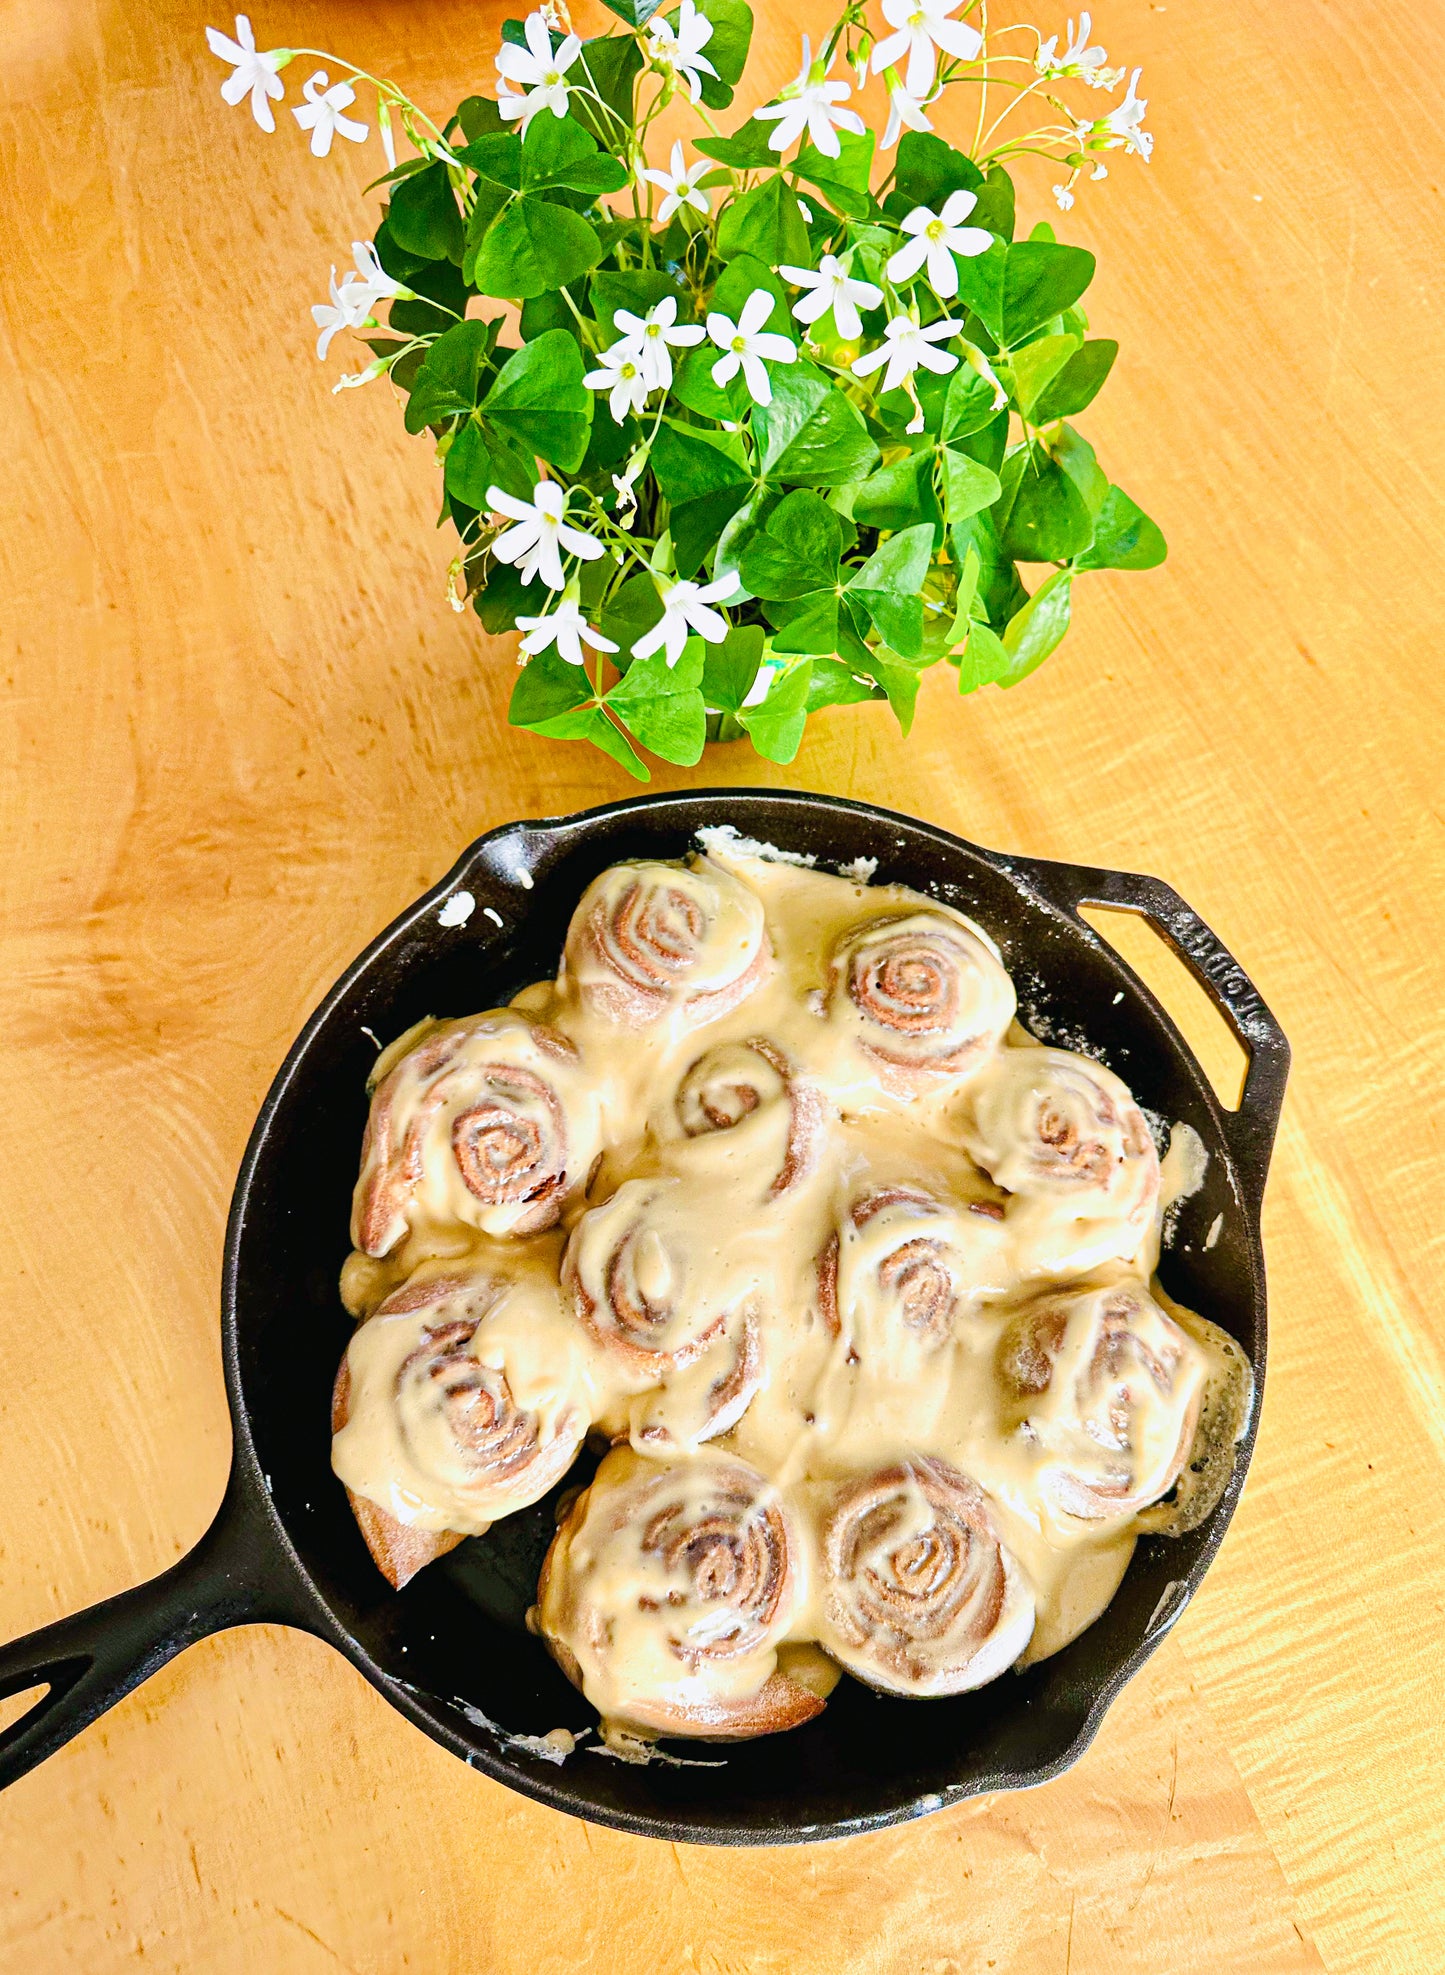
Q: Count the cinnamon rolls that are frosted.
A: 11